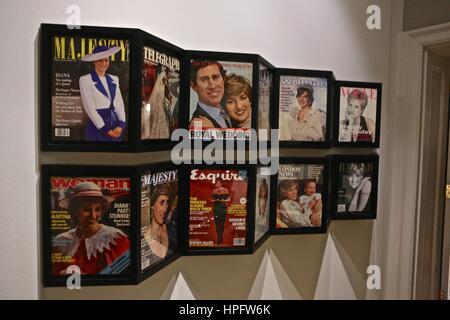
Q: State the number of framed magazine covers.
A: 12